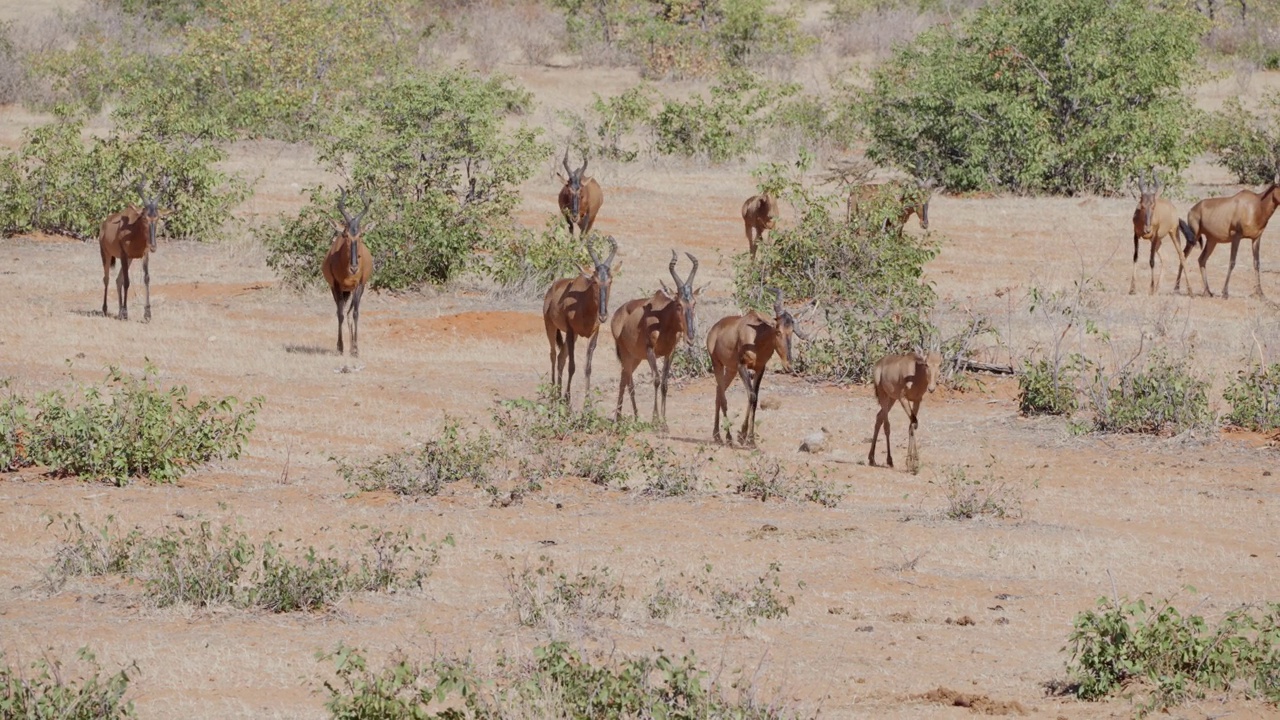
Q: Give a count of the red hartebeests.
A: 11